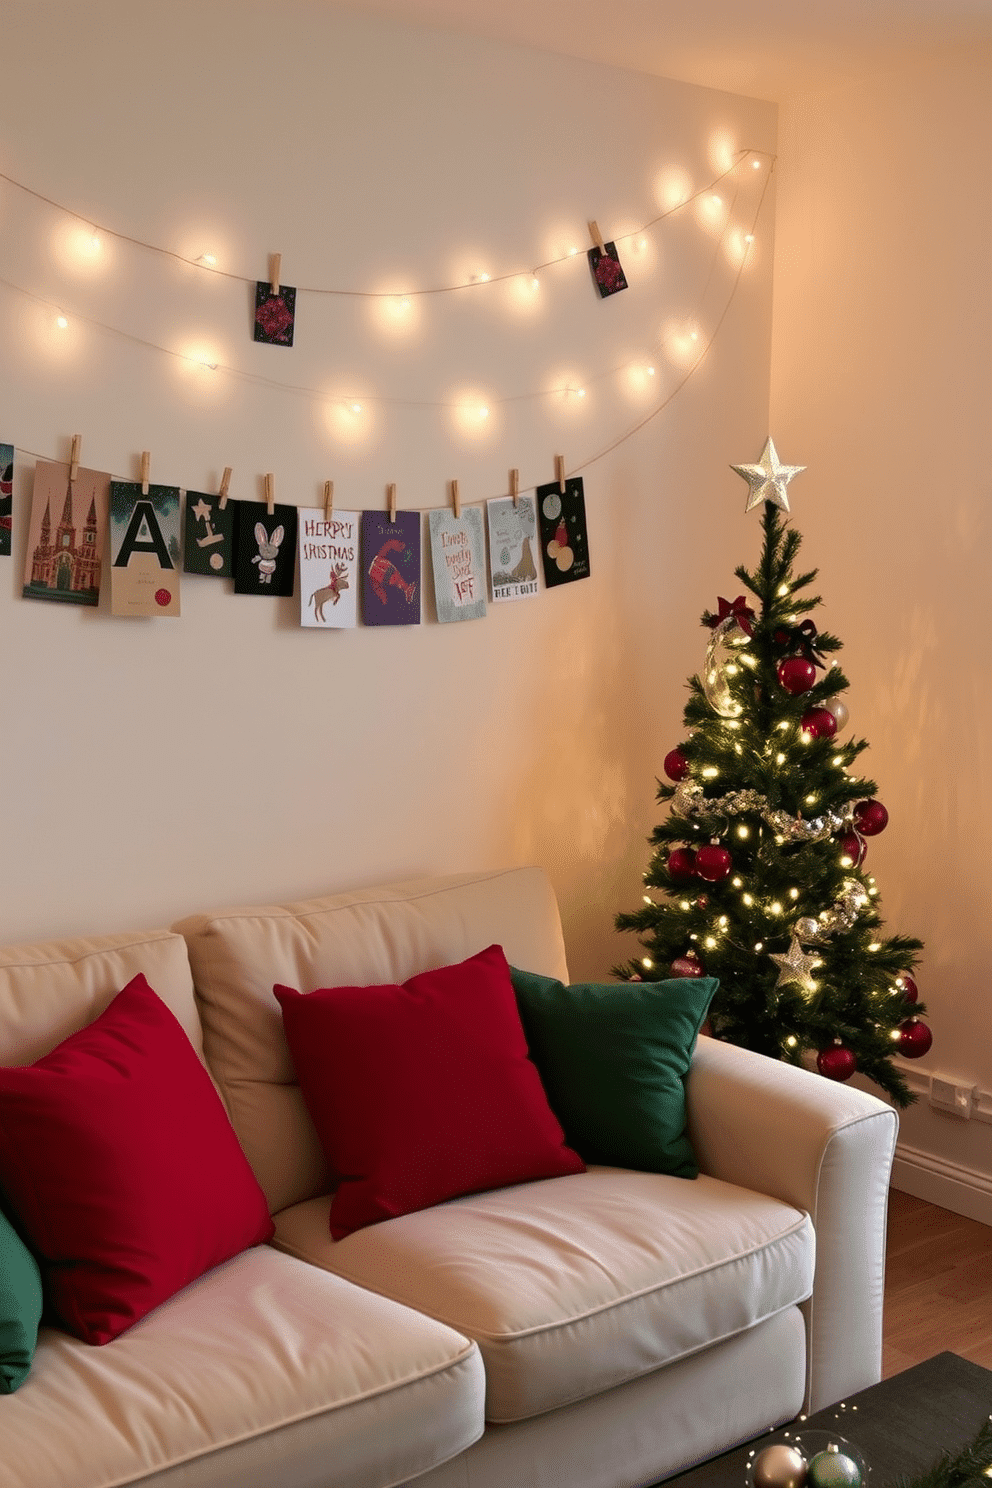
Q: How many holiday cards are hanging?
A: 12